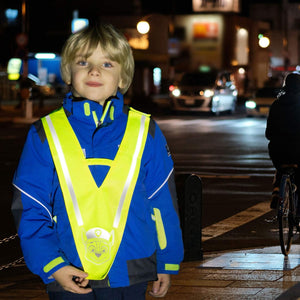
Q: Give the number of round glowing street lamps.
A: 2